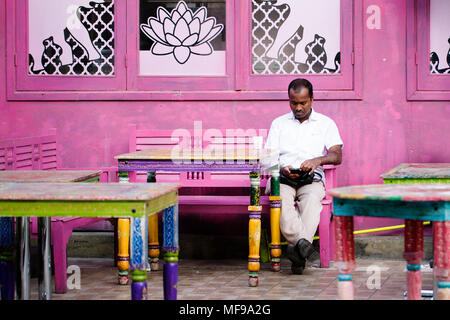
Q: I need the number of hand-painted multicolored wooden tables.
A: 5